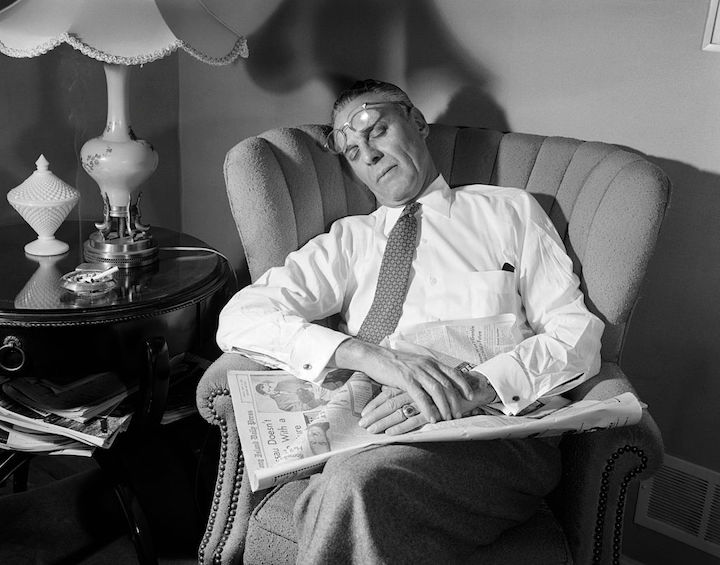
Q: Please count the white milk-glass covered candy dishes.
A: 1